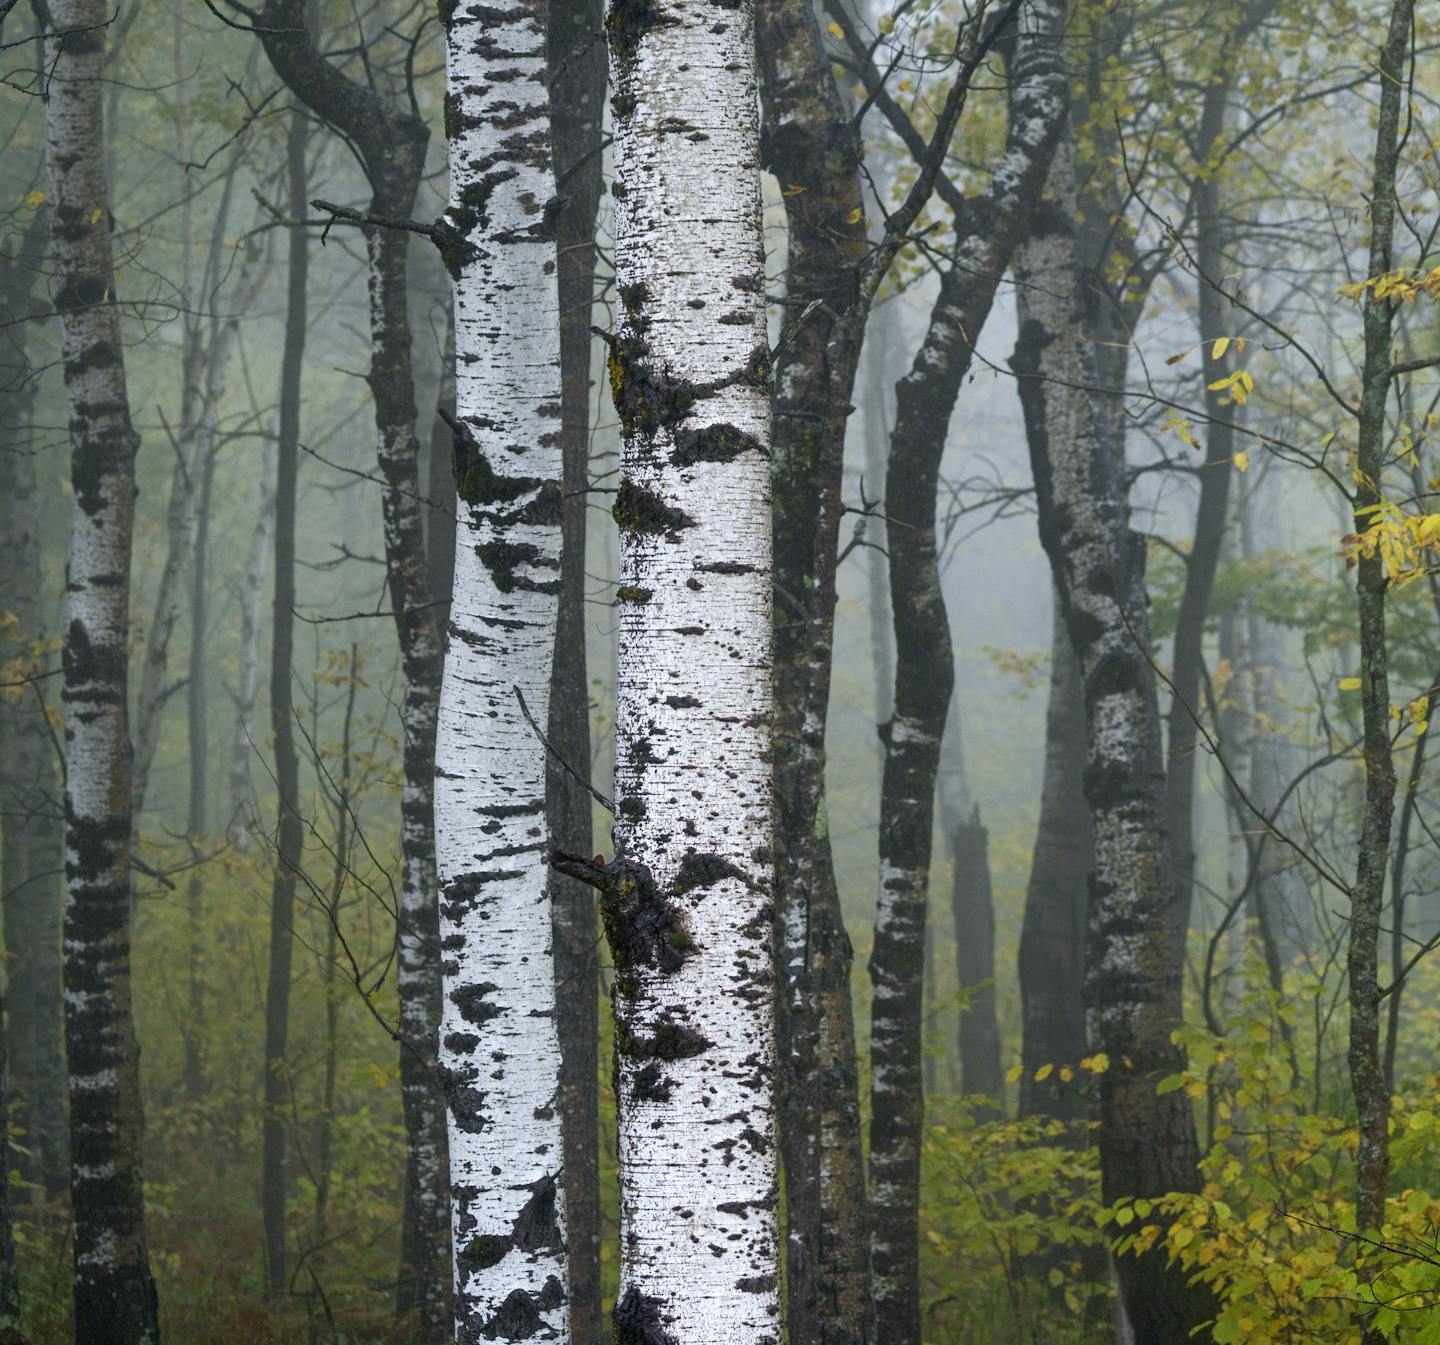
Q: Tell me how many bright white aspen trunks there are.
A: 2